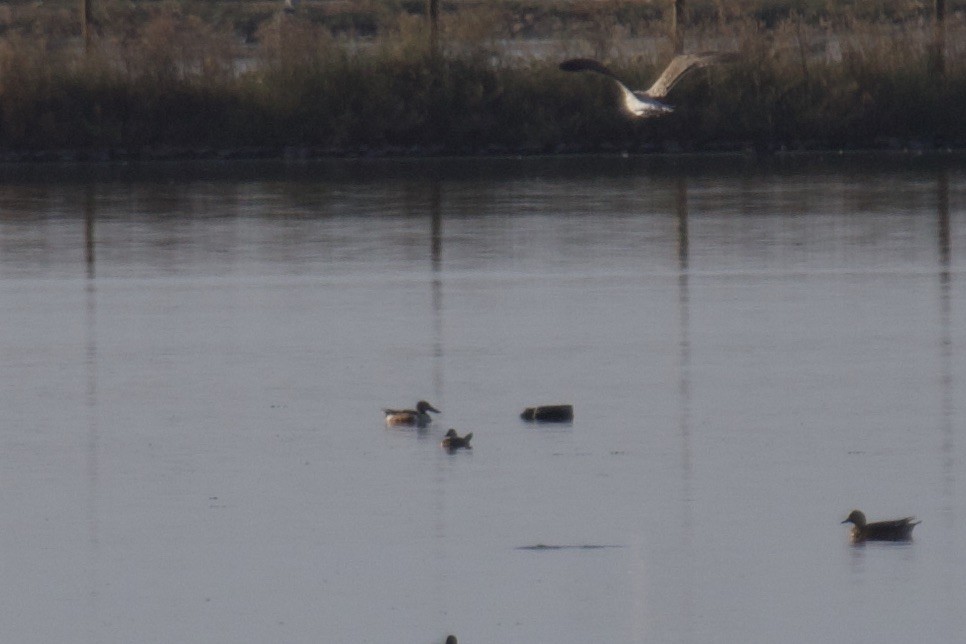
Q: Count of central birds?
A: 2